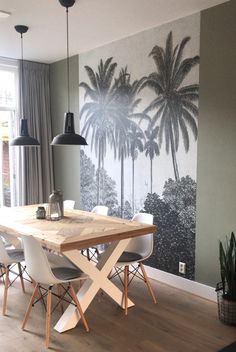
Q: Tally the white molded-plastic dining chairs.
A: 5